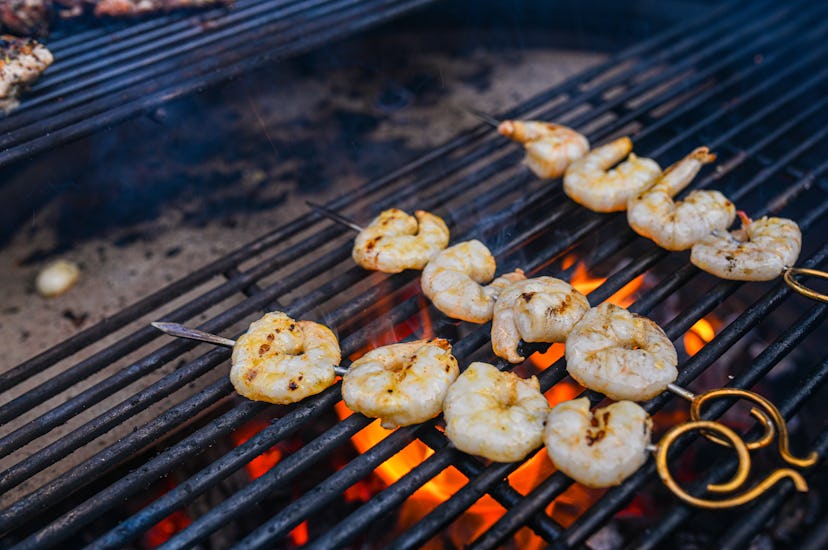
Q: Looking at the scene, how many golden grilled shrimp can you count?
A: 12